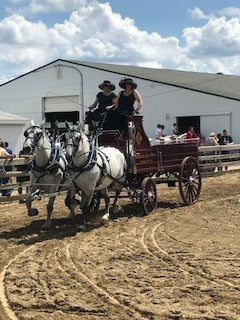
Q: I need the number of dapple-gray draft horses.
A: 2